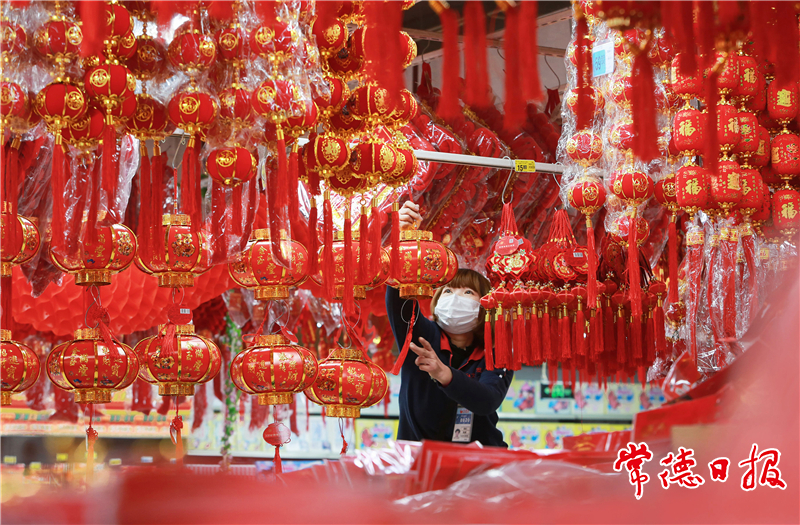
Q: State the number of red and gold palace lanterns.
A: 11